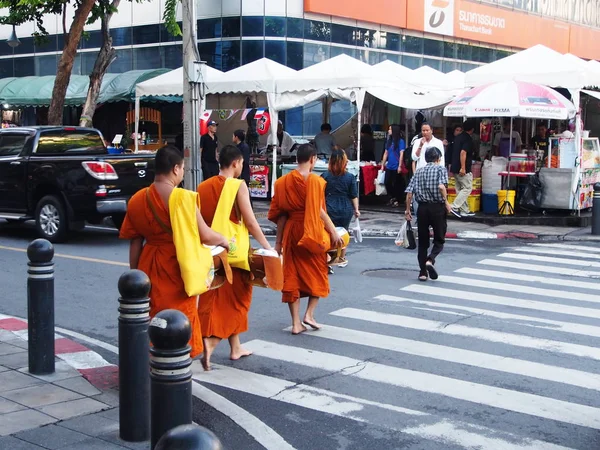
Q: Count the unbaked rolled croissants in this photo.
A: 0